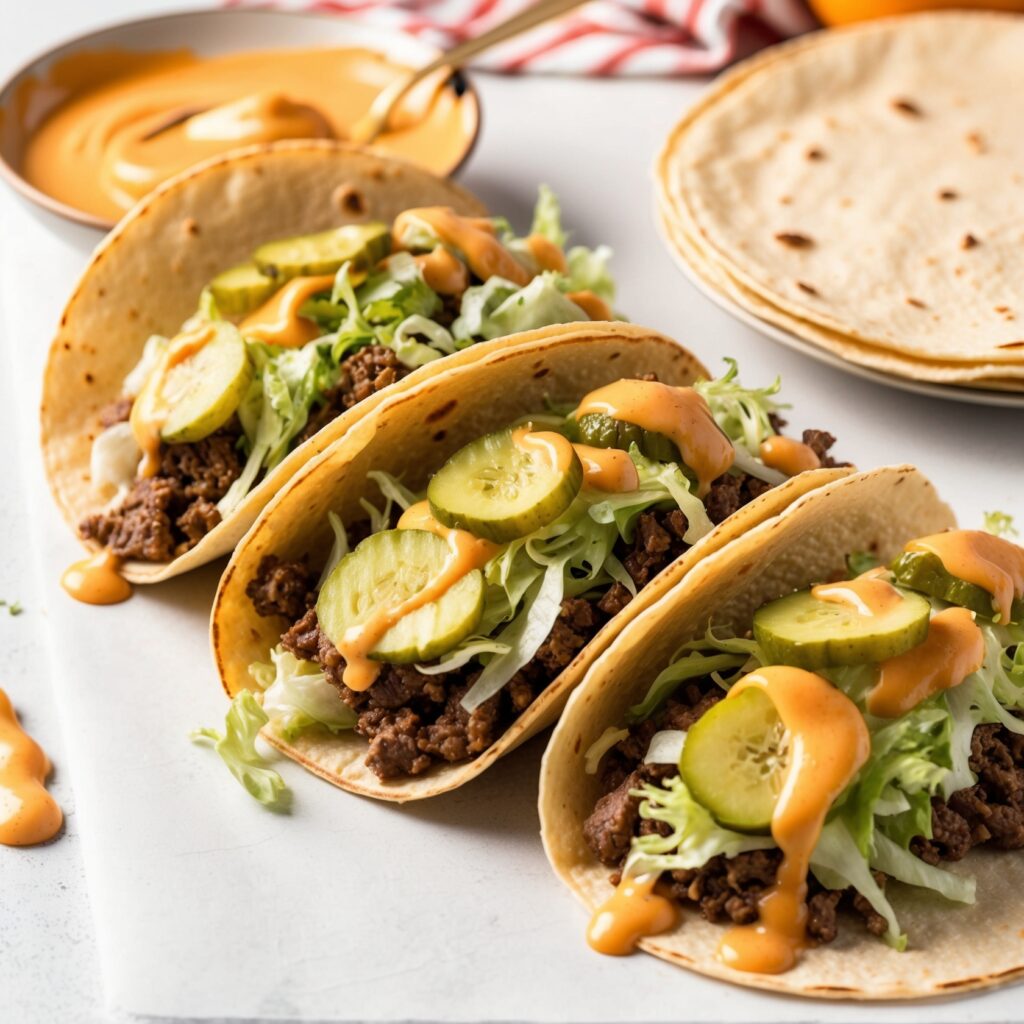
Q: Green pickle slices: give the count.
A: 9